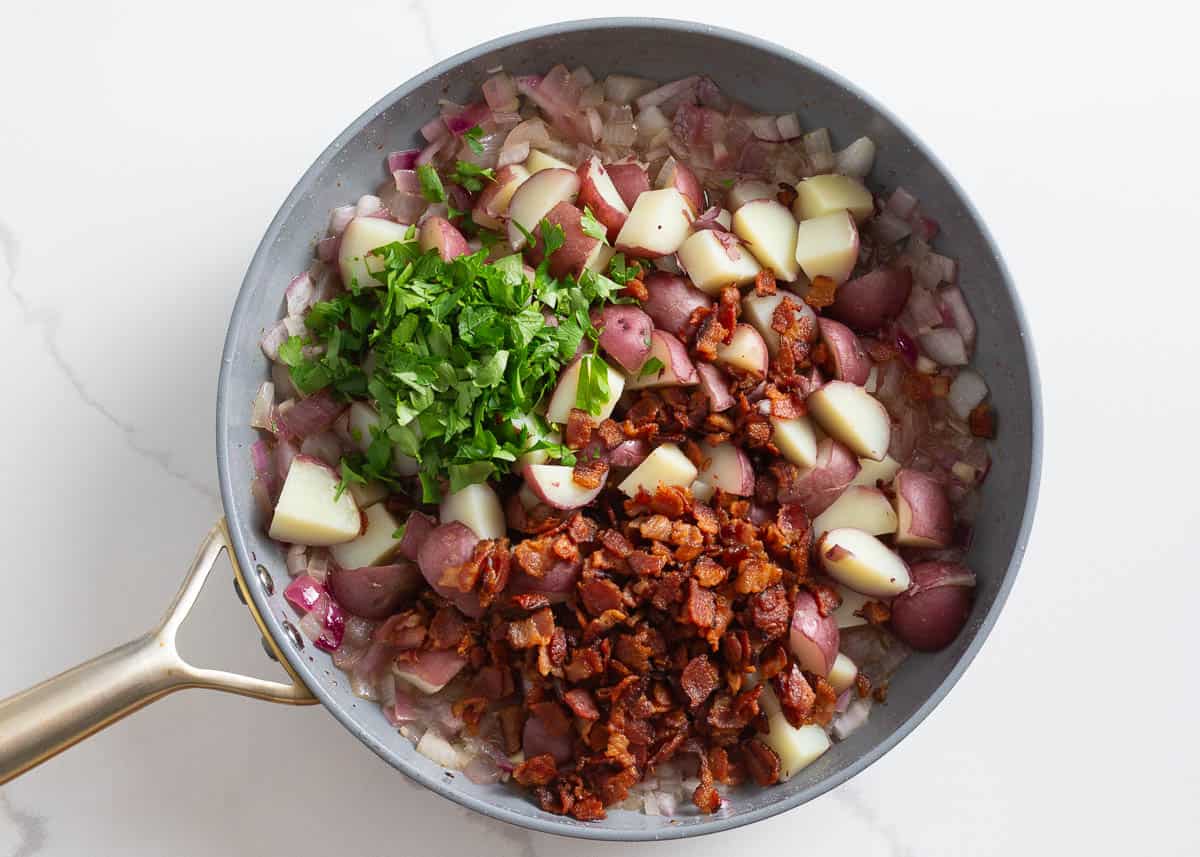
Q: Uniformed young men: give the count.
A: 0